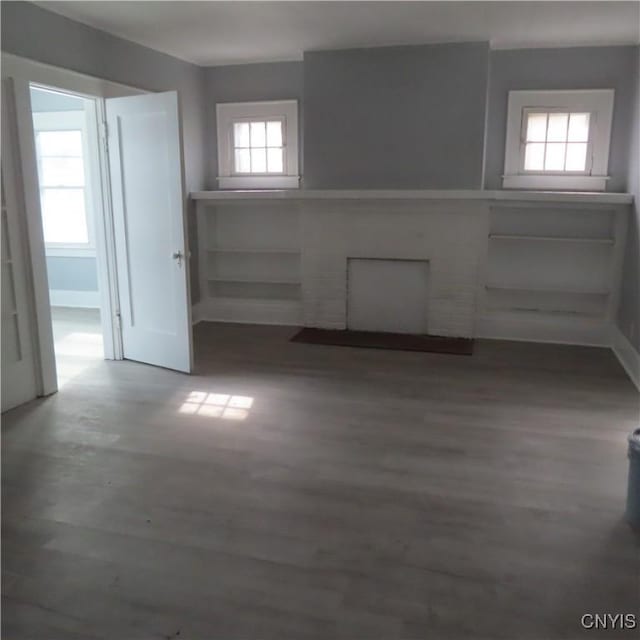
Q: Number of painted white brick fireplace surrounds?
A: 1